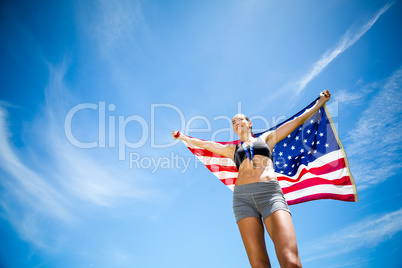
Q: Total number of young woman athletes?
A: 1